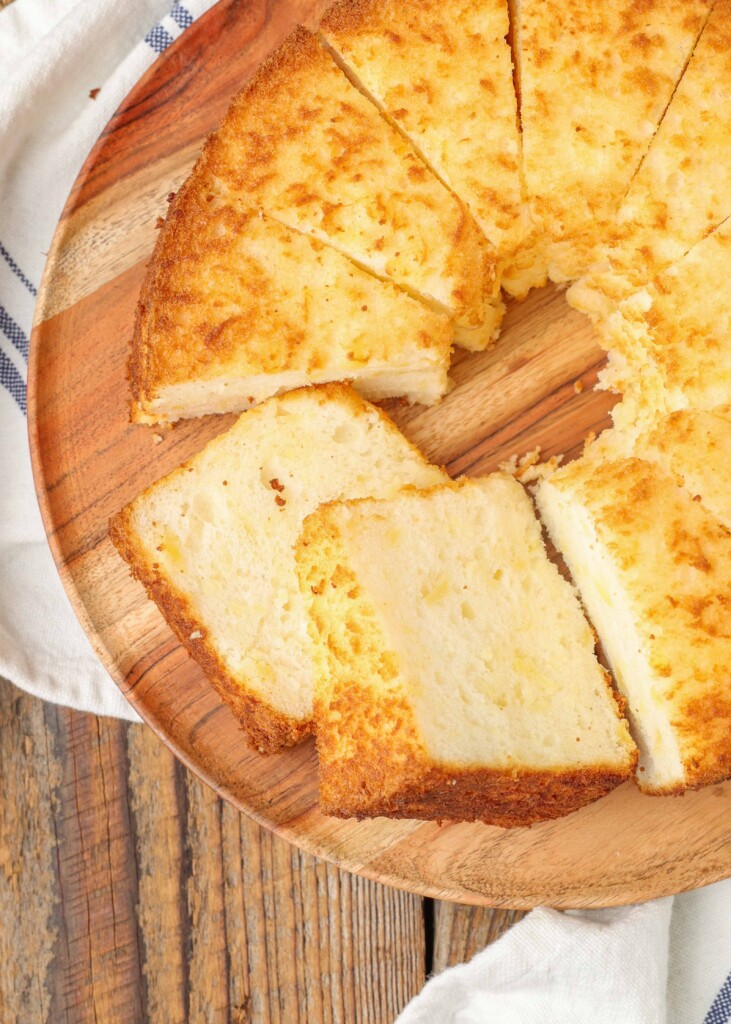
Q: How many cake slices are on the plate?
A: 10